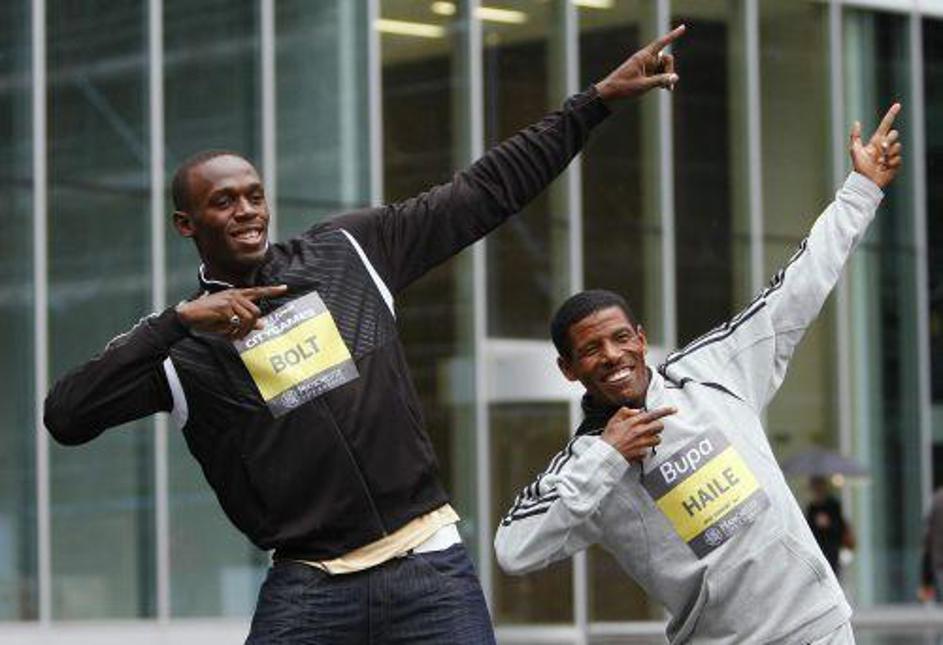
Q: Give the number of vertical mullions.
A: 10